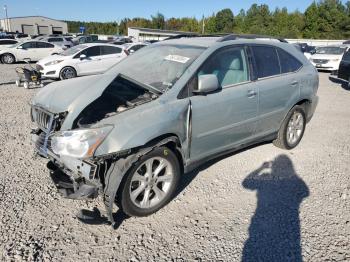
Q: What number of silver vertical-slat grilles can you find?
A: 1